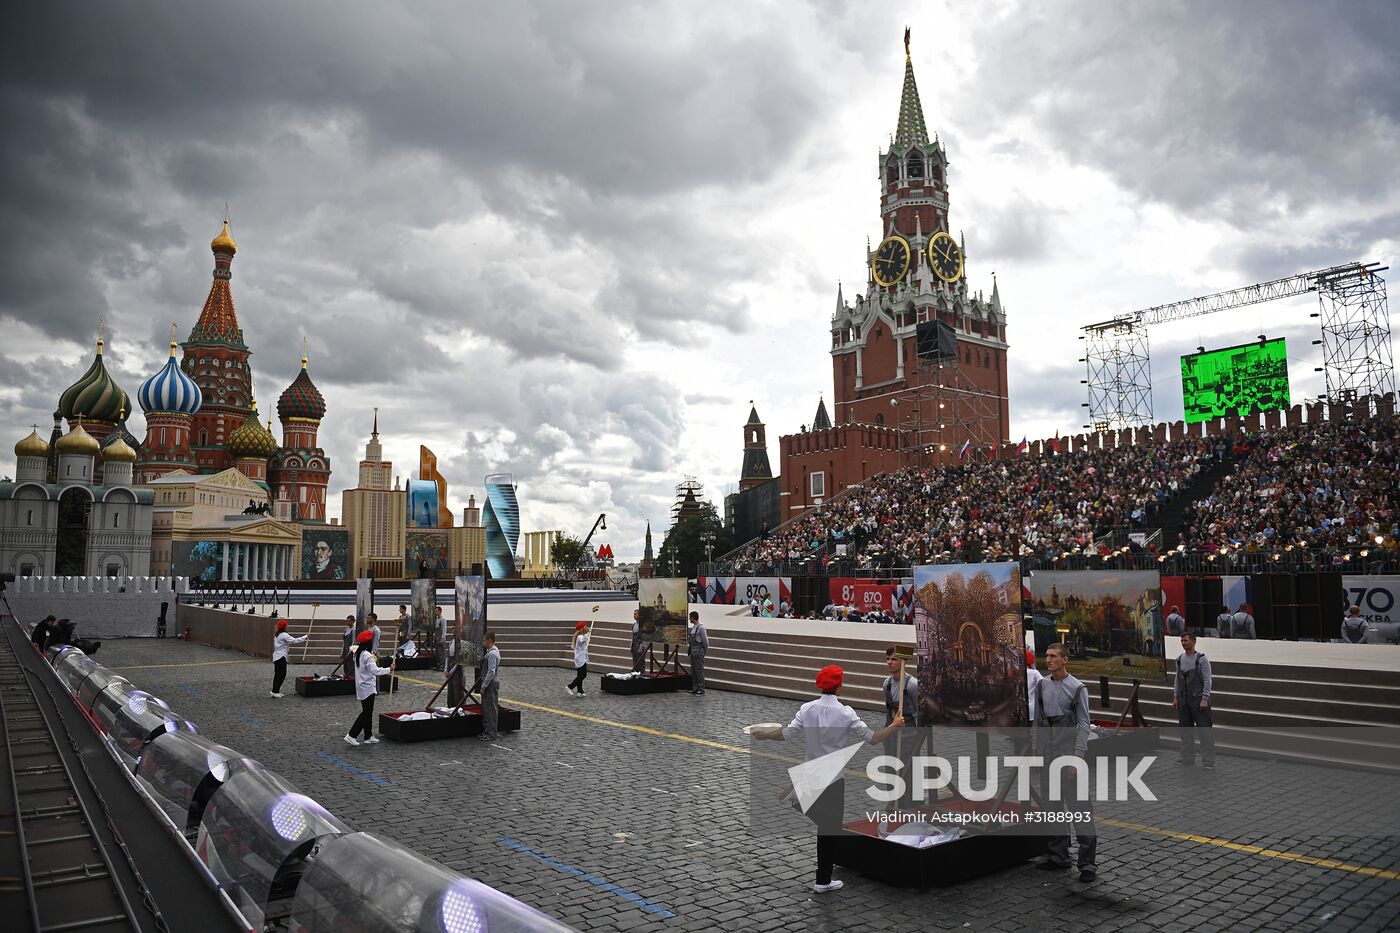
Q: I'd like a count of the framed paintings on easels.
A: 6